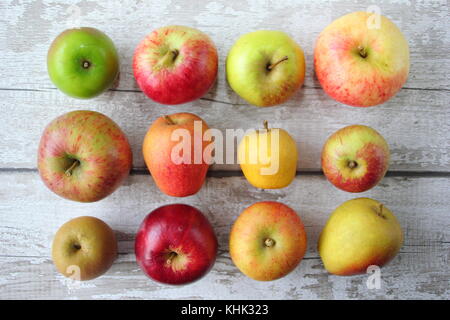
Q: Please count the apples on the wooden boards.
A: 12